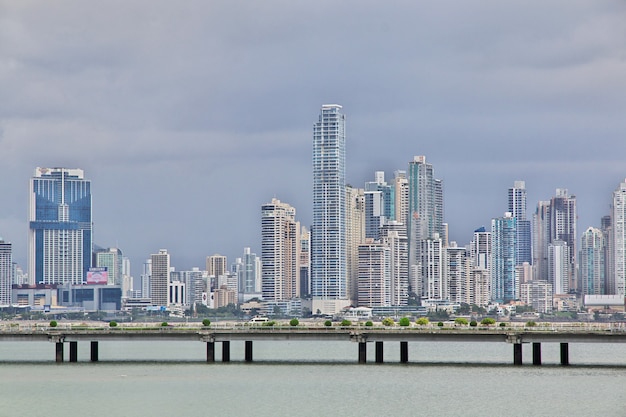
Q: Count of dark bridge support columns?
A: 12